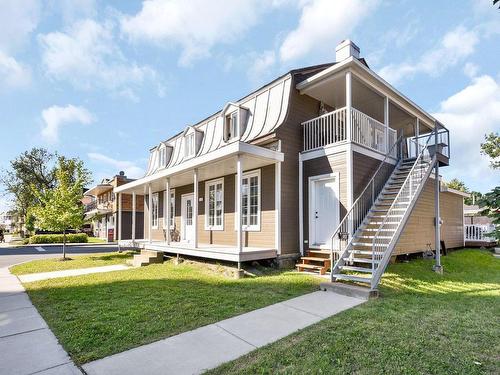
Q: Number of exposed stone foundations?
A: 1